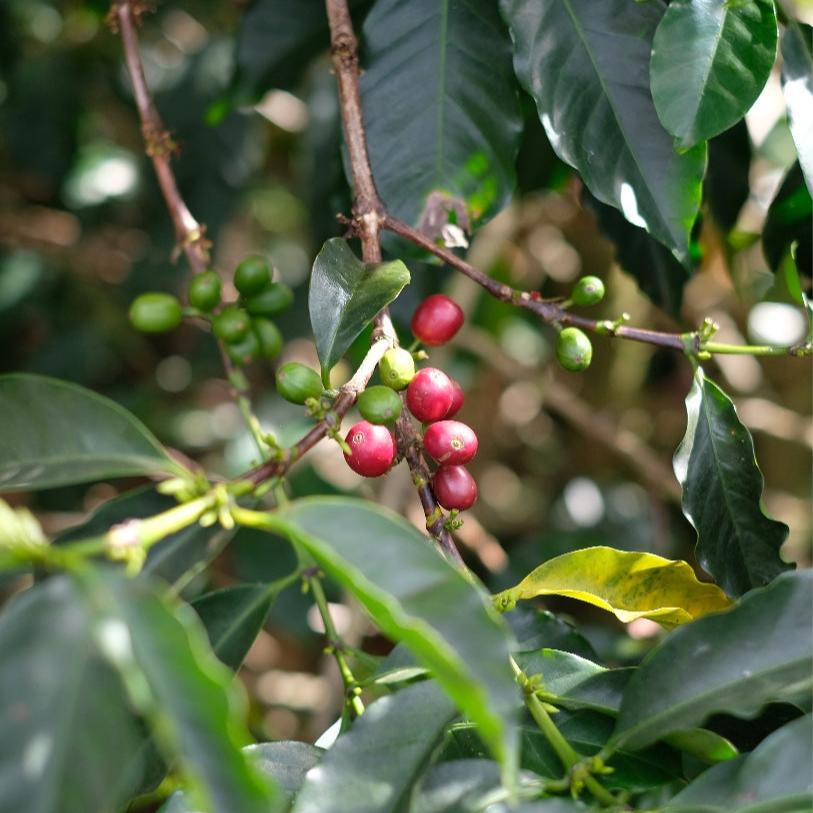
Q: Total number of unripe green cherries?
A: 12